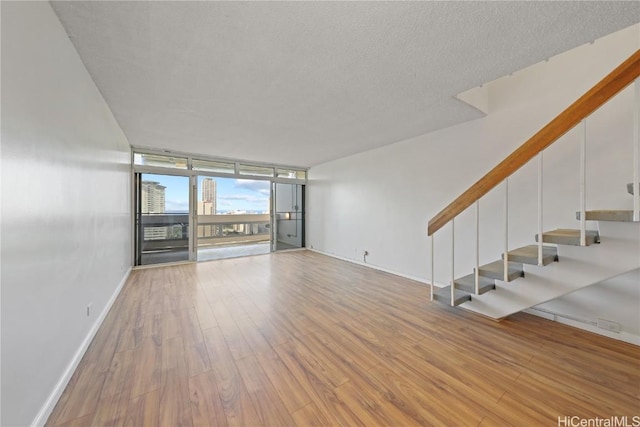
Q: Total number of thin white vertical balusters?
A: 7